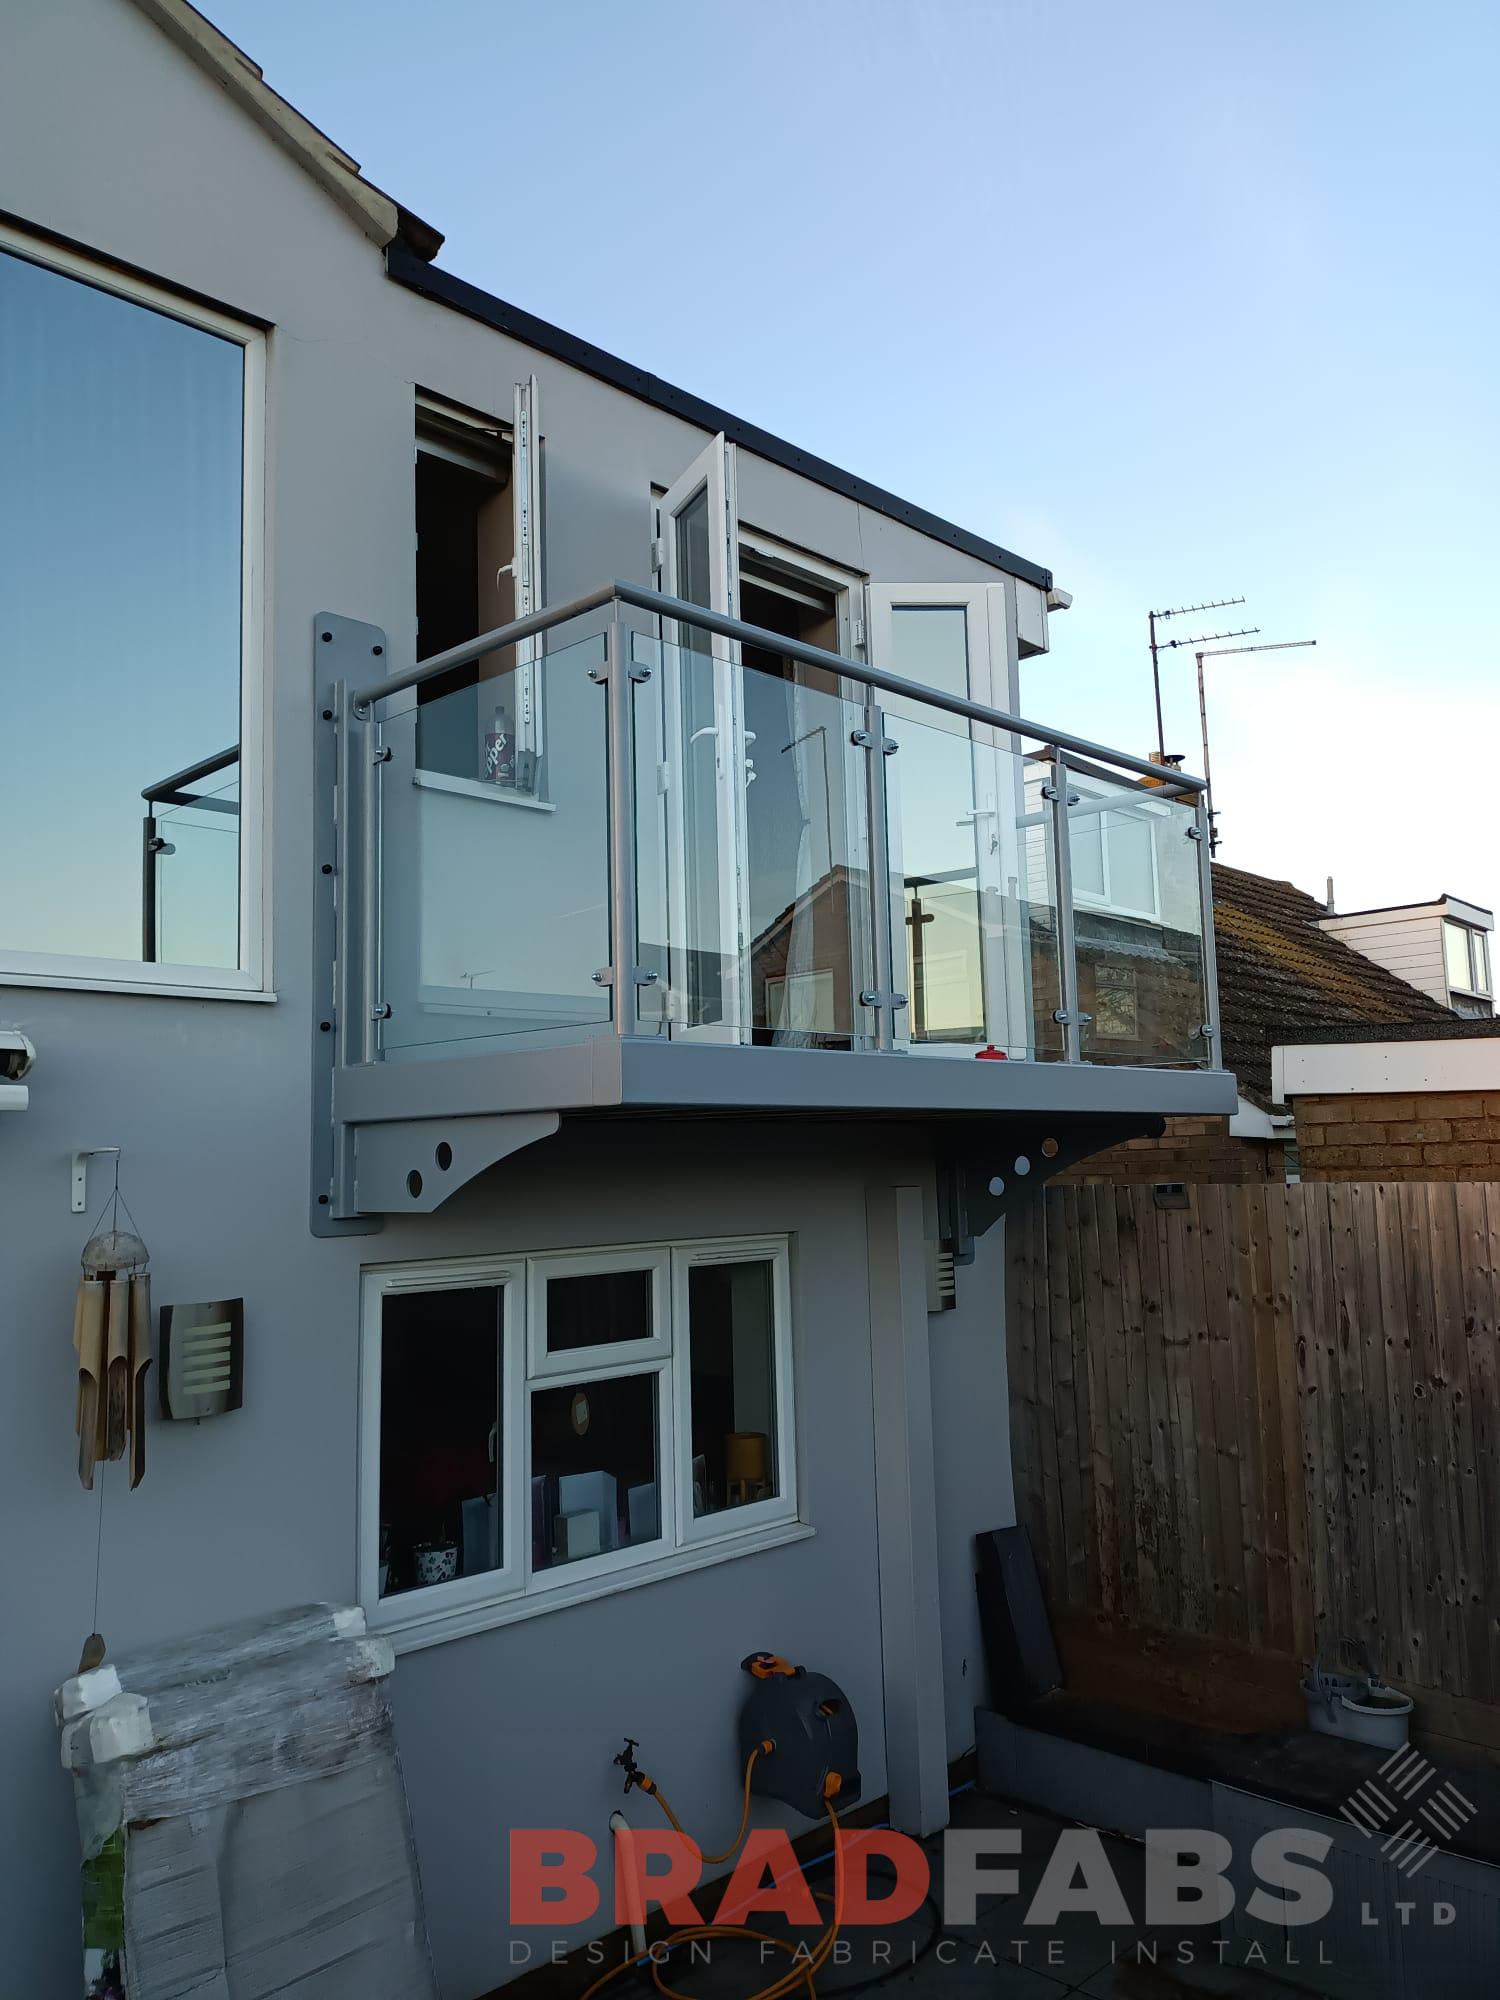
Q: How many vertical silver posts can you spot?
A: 5